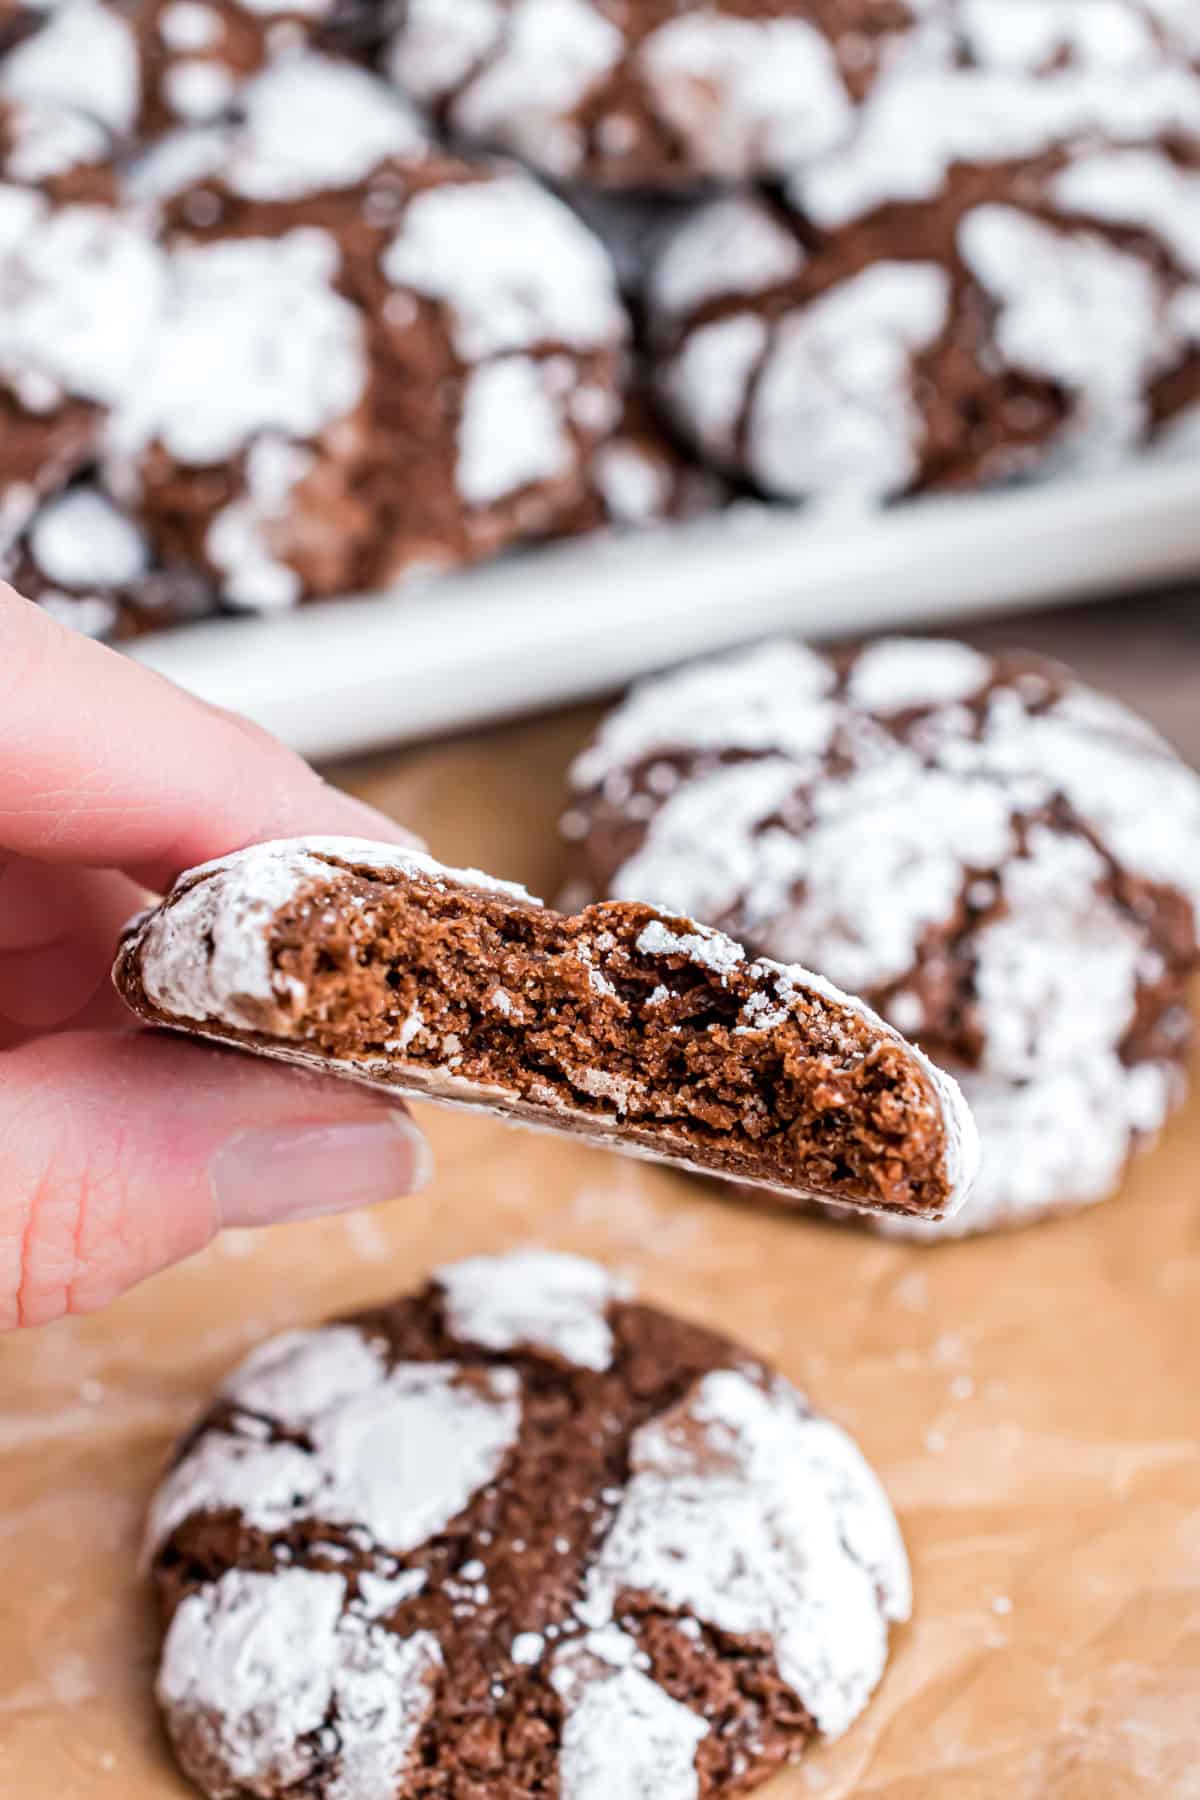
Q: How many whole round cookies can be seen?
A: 2